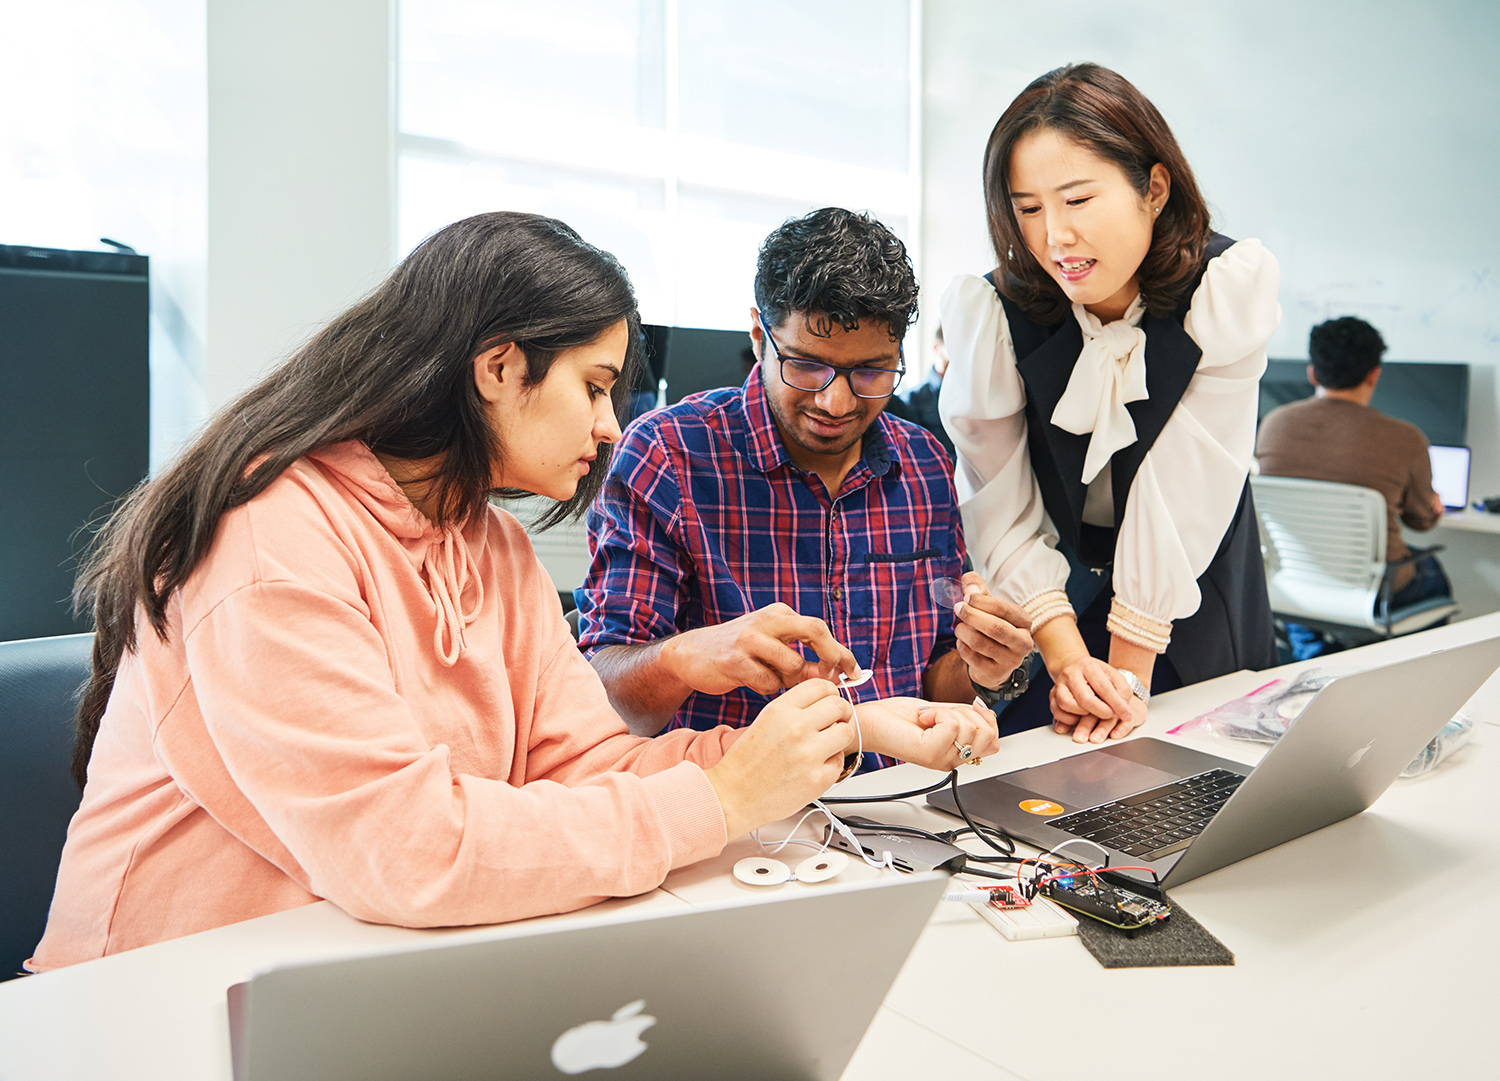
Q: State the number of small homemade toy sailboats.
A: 0